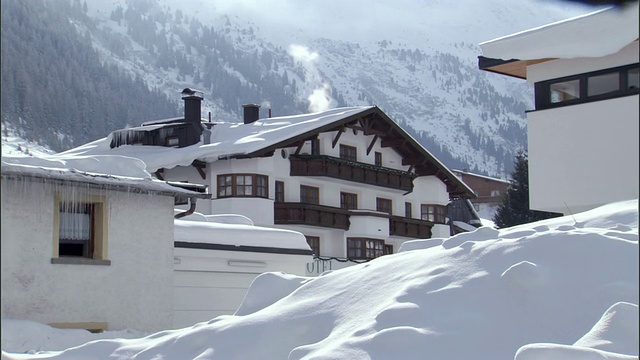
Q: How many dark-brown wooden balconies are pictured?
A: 3